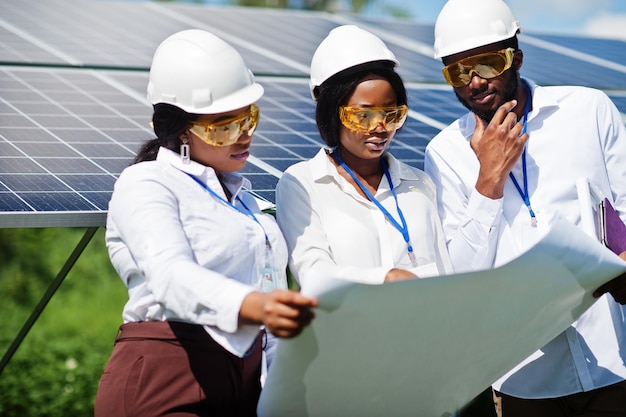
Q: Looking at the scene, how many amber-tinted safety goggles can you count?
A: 3